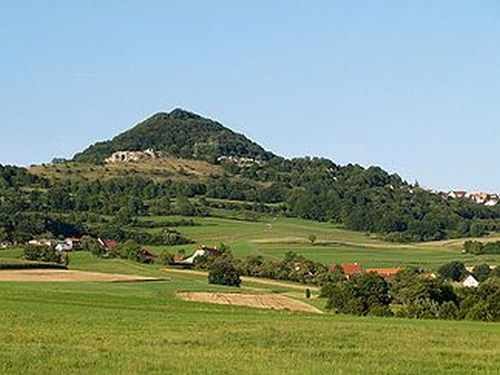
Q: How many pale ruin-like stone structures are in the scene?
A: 2